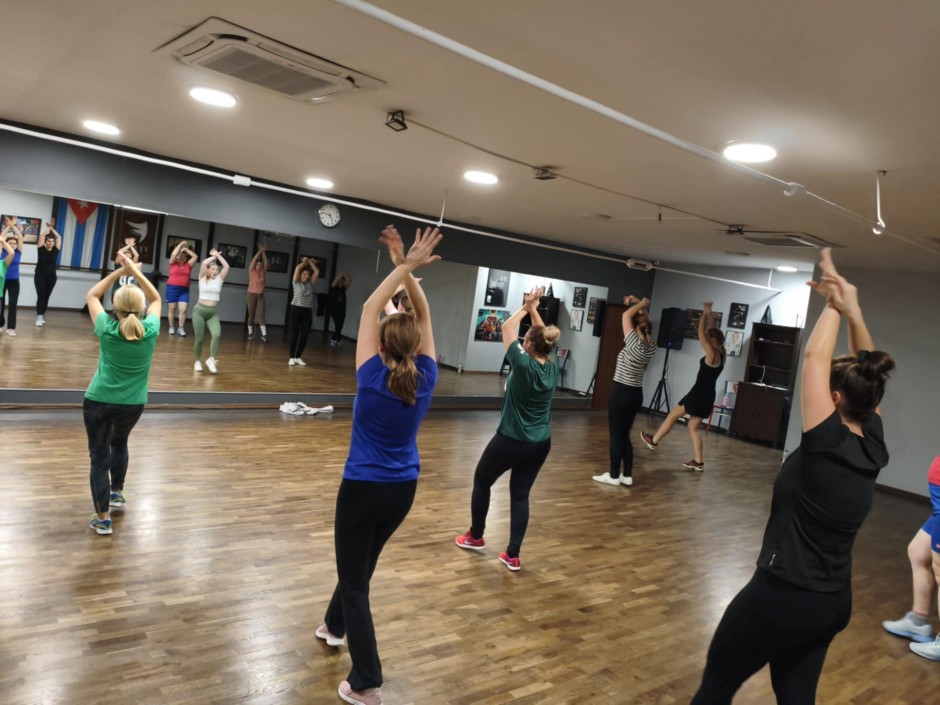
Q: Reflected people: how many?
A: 9